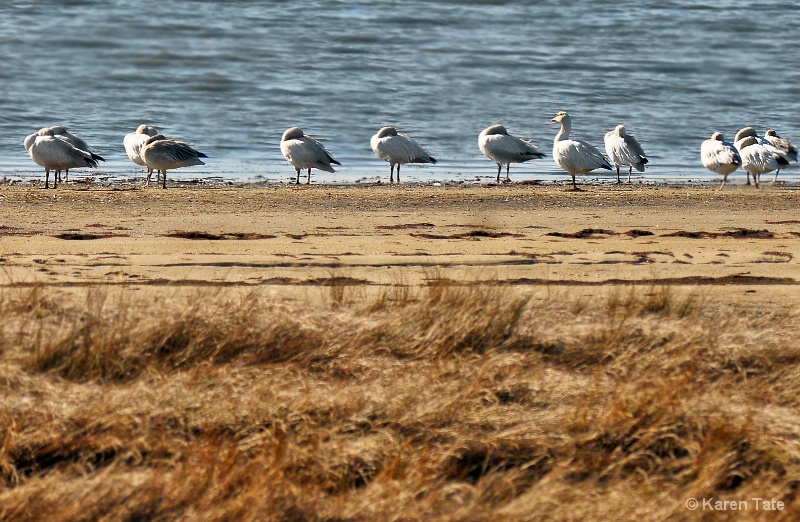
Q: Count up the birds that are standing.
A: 13